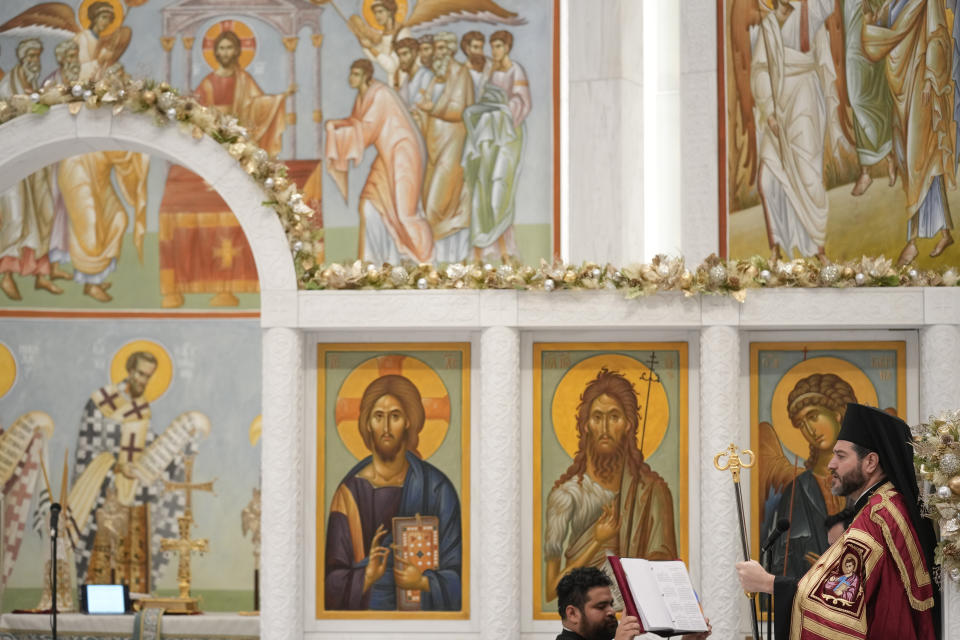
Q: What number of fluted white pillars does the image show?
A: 4